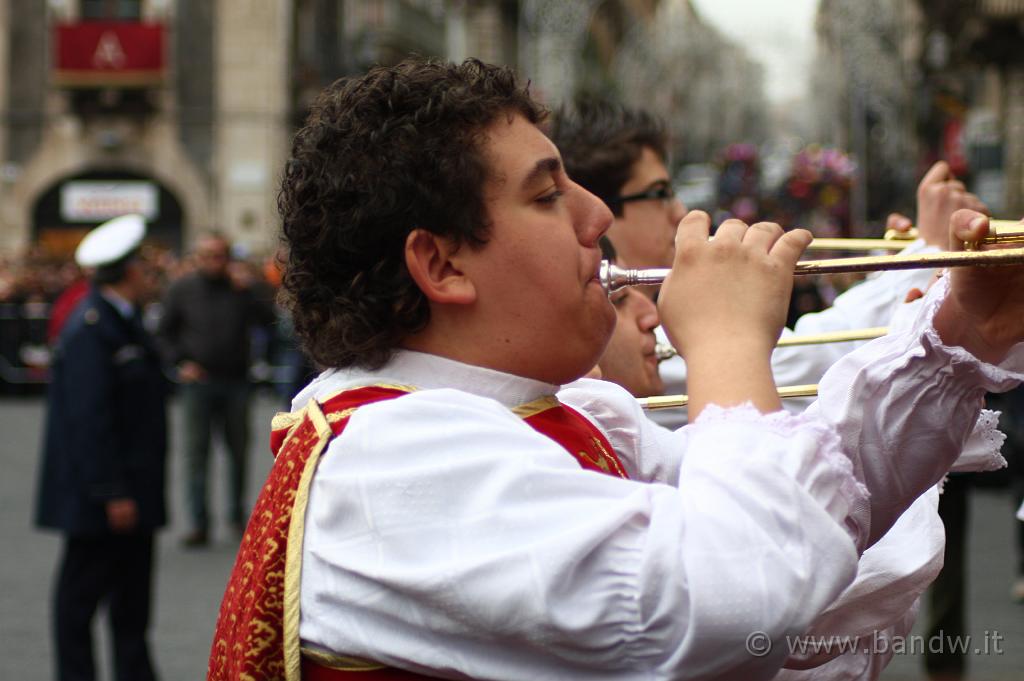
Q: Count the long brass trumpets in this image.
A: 4